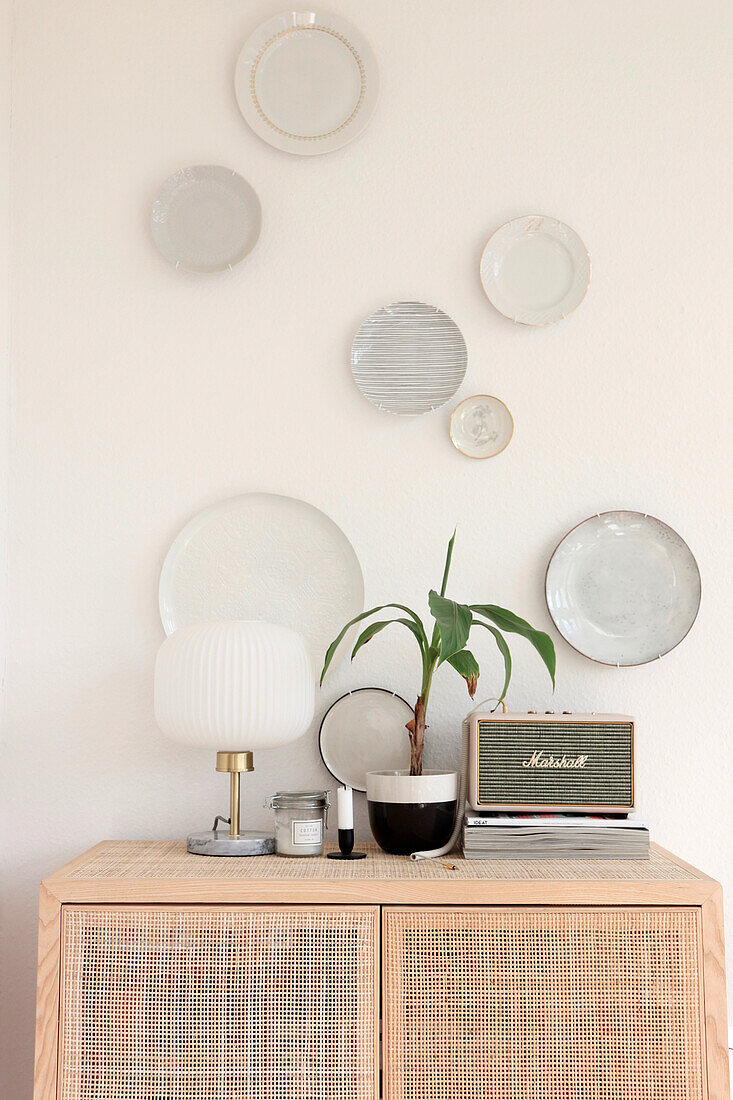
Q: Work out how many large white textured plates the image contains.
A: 1